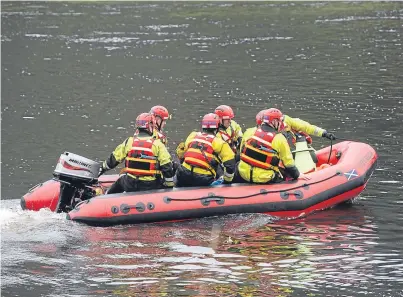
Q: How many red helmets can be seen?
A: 6